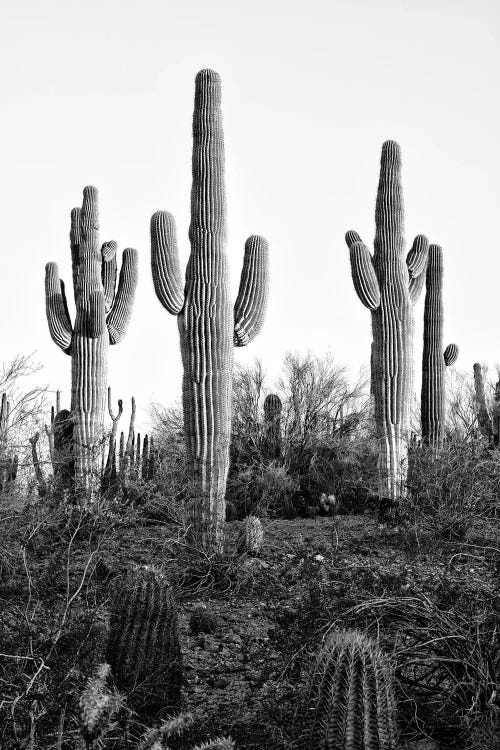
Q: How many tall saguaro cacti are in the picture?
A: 4